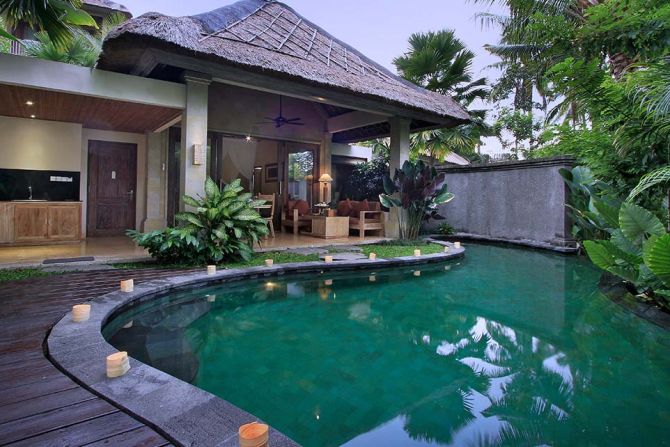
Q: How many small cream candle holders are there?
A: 11